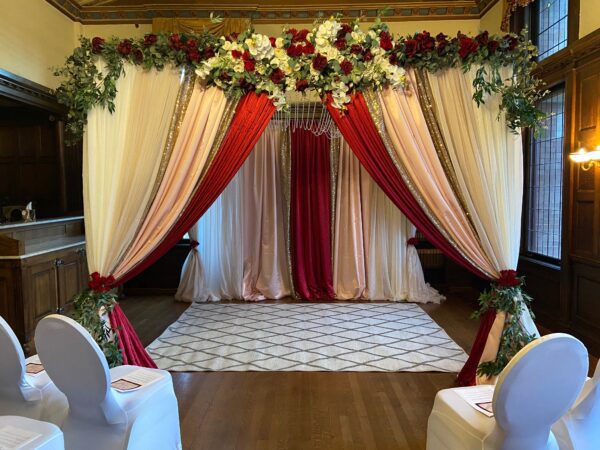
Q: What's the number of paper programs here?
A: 4